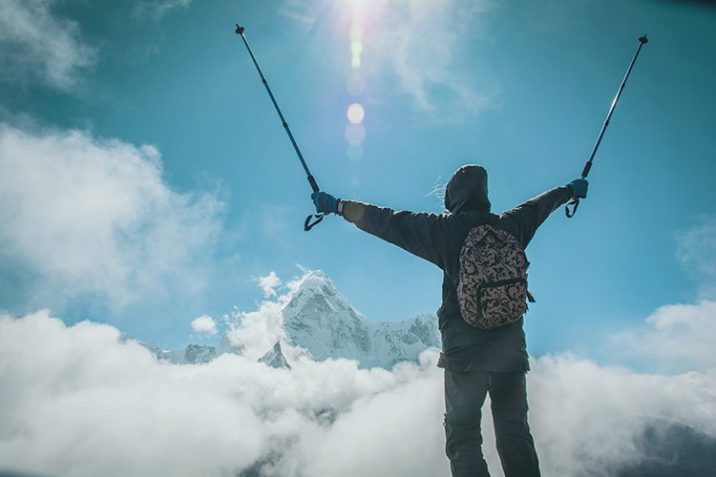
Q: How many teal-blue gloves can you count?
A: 2